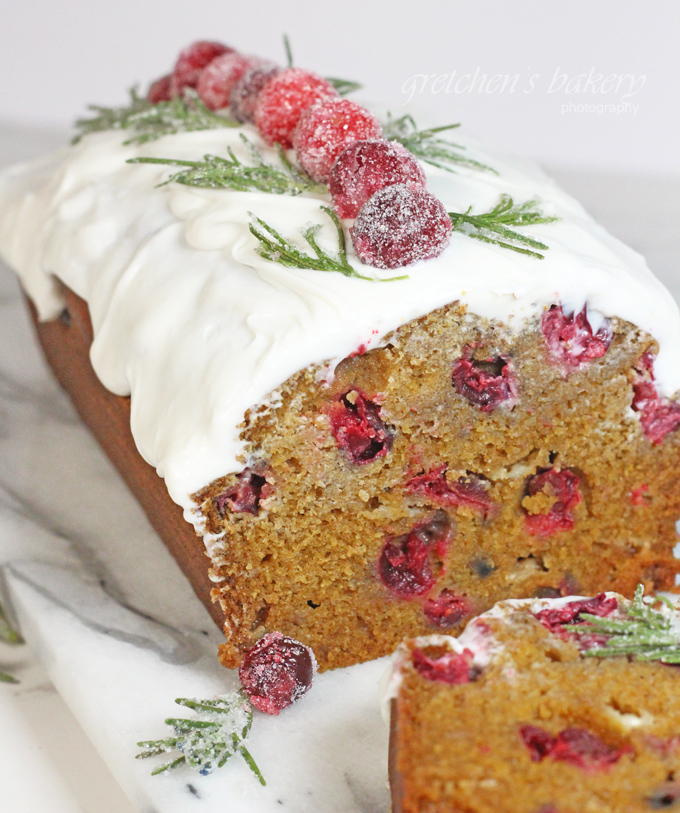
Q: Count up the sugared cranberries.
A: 9